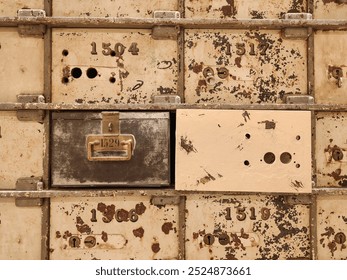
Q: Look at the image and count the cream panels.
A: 15